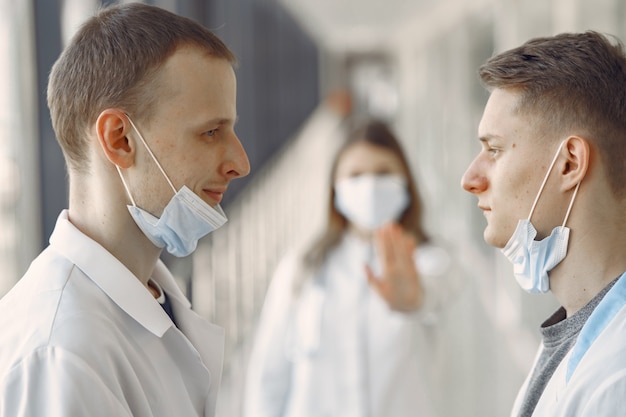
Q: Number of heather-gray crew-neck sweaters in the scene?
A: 1